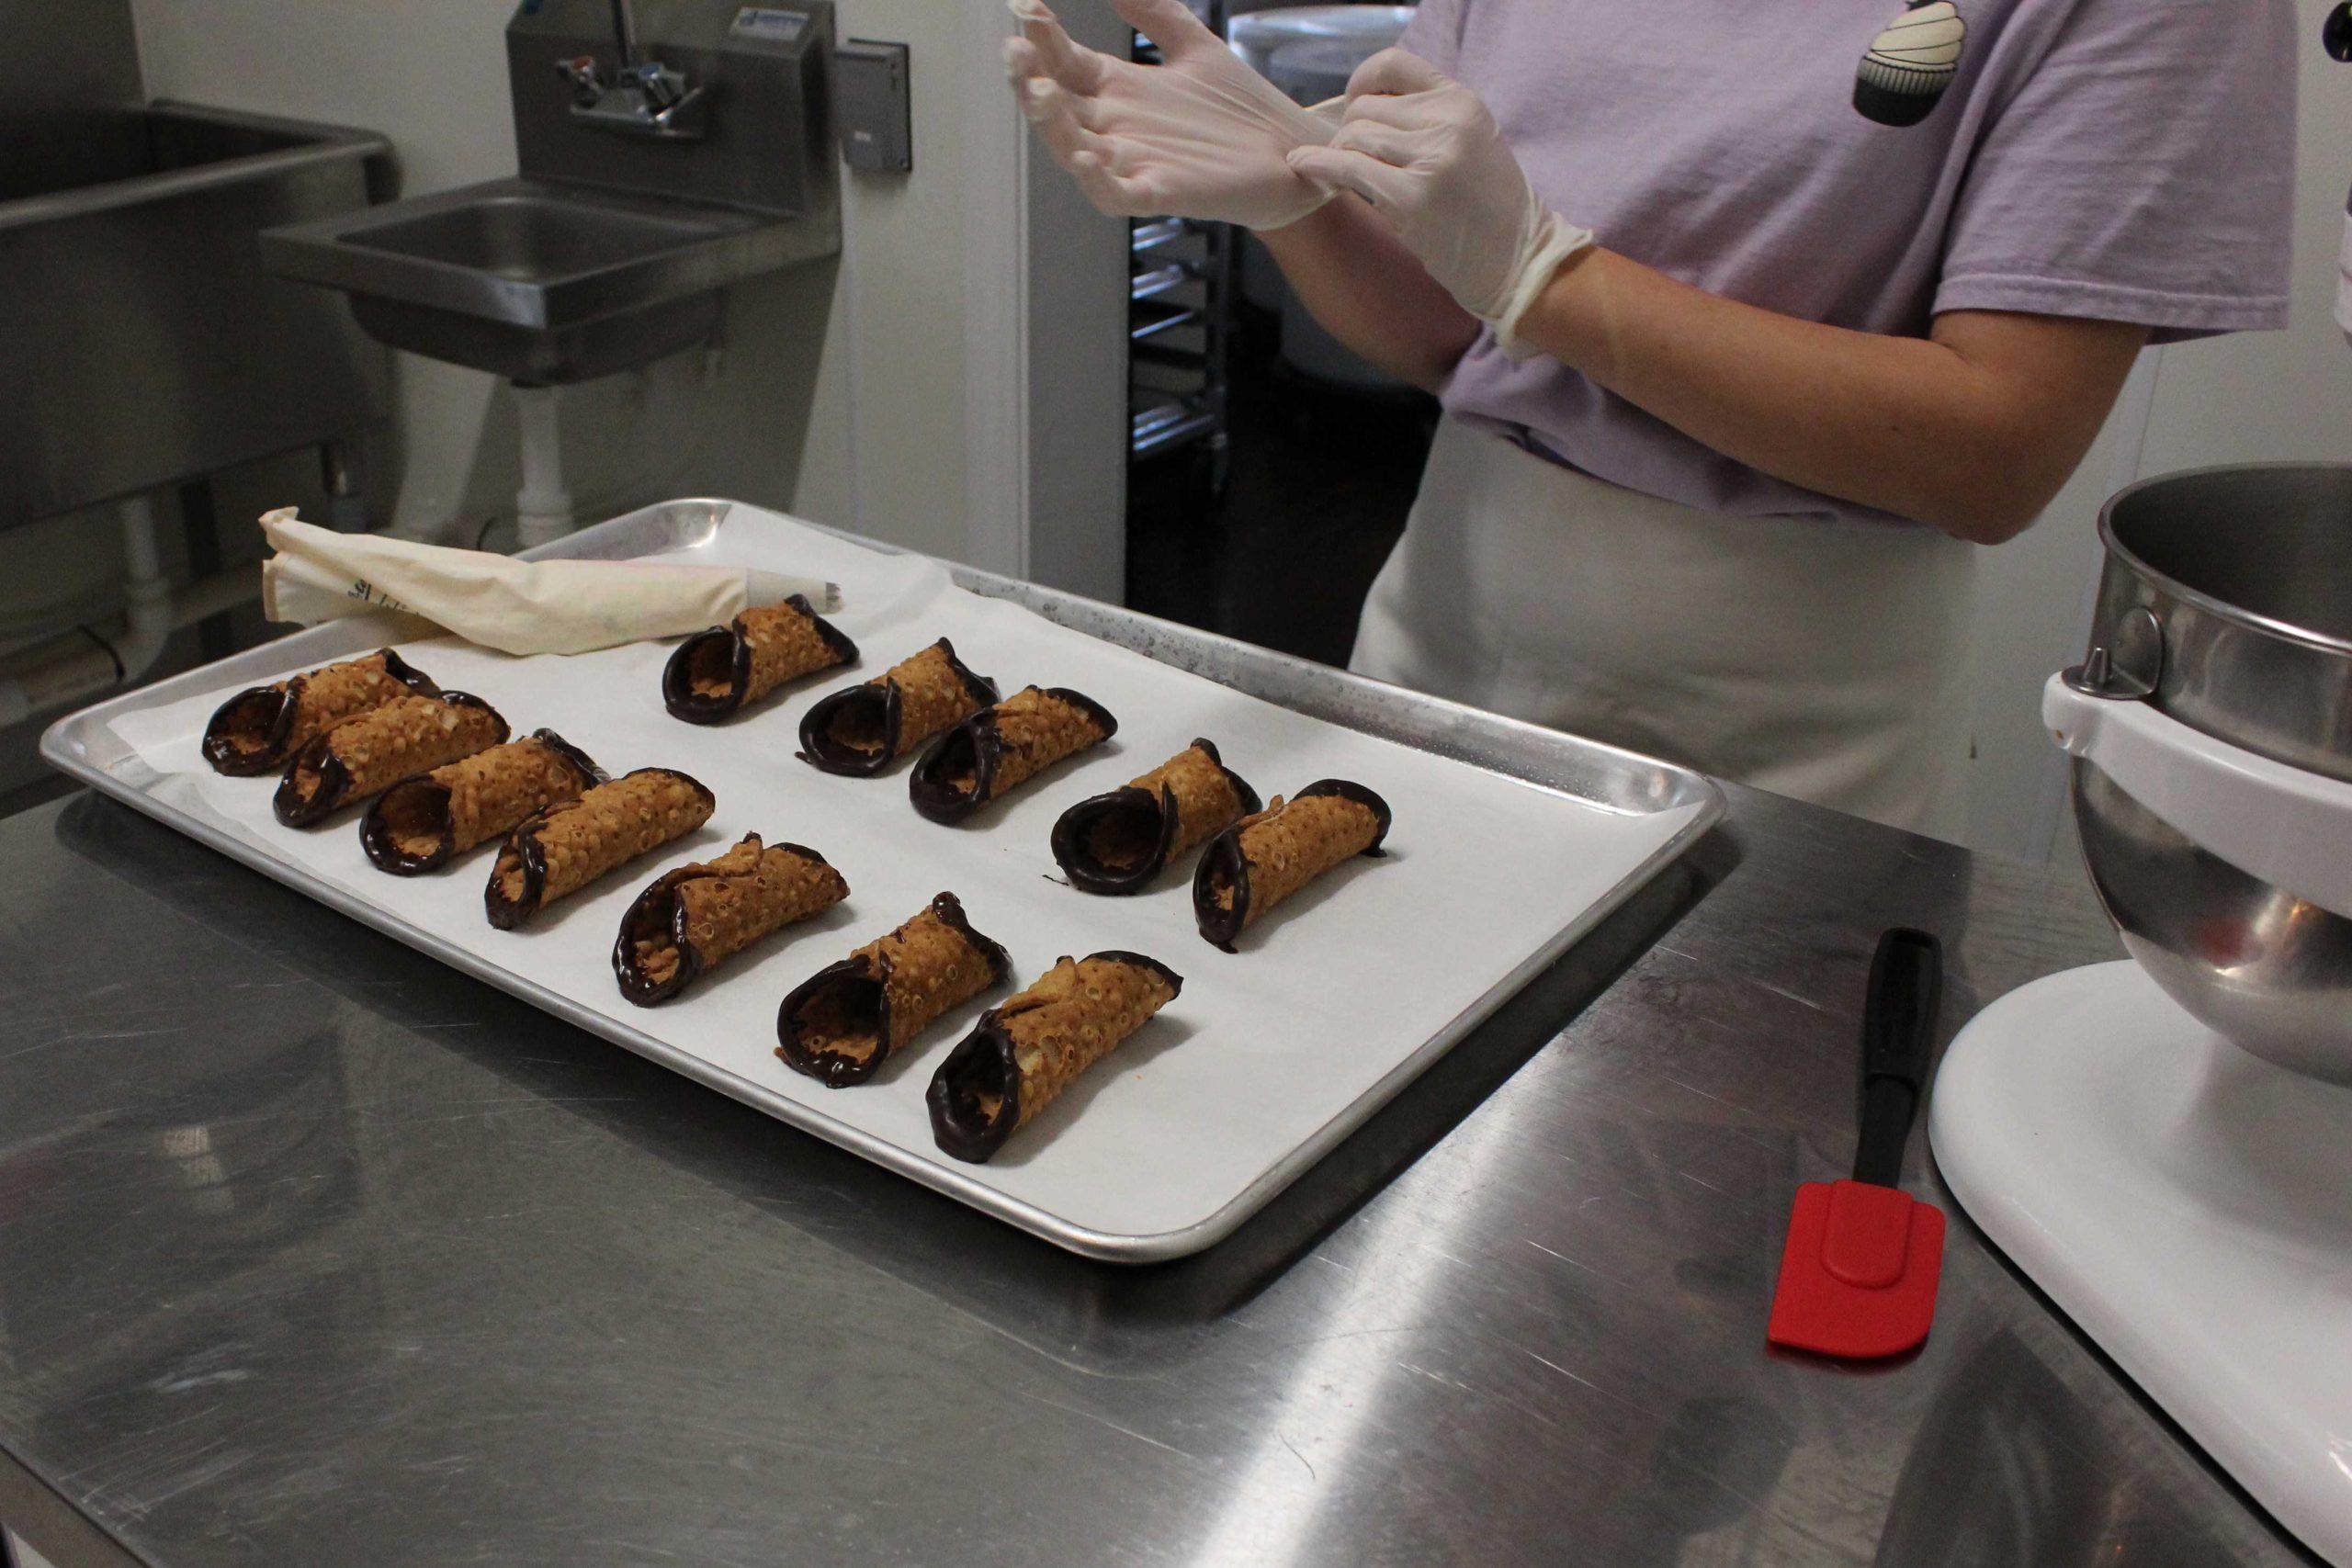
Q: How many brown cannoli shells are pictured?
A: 12